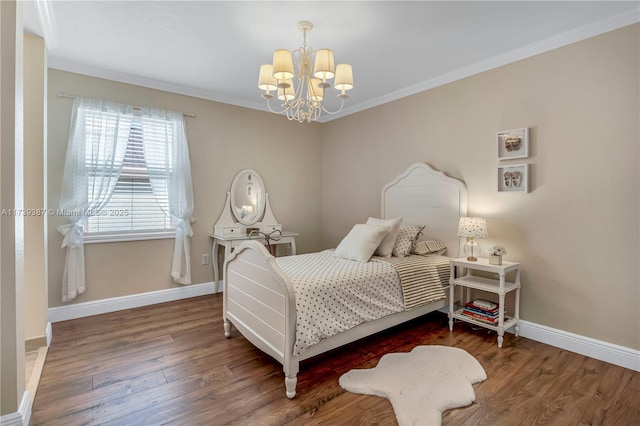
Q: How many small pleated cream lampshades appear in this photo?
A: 6